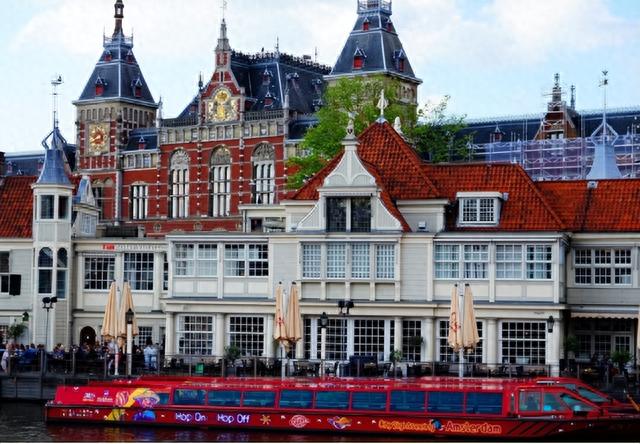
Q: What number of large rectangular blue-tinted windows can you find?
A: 9